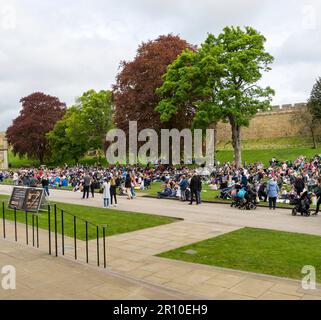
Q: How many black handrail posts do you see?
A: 12